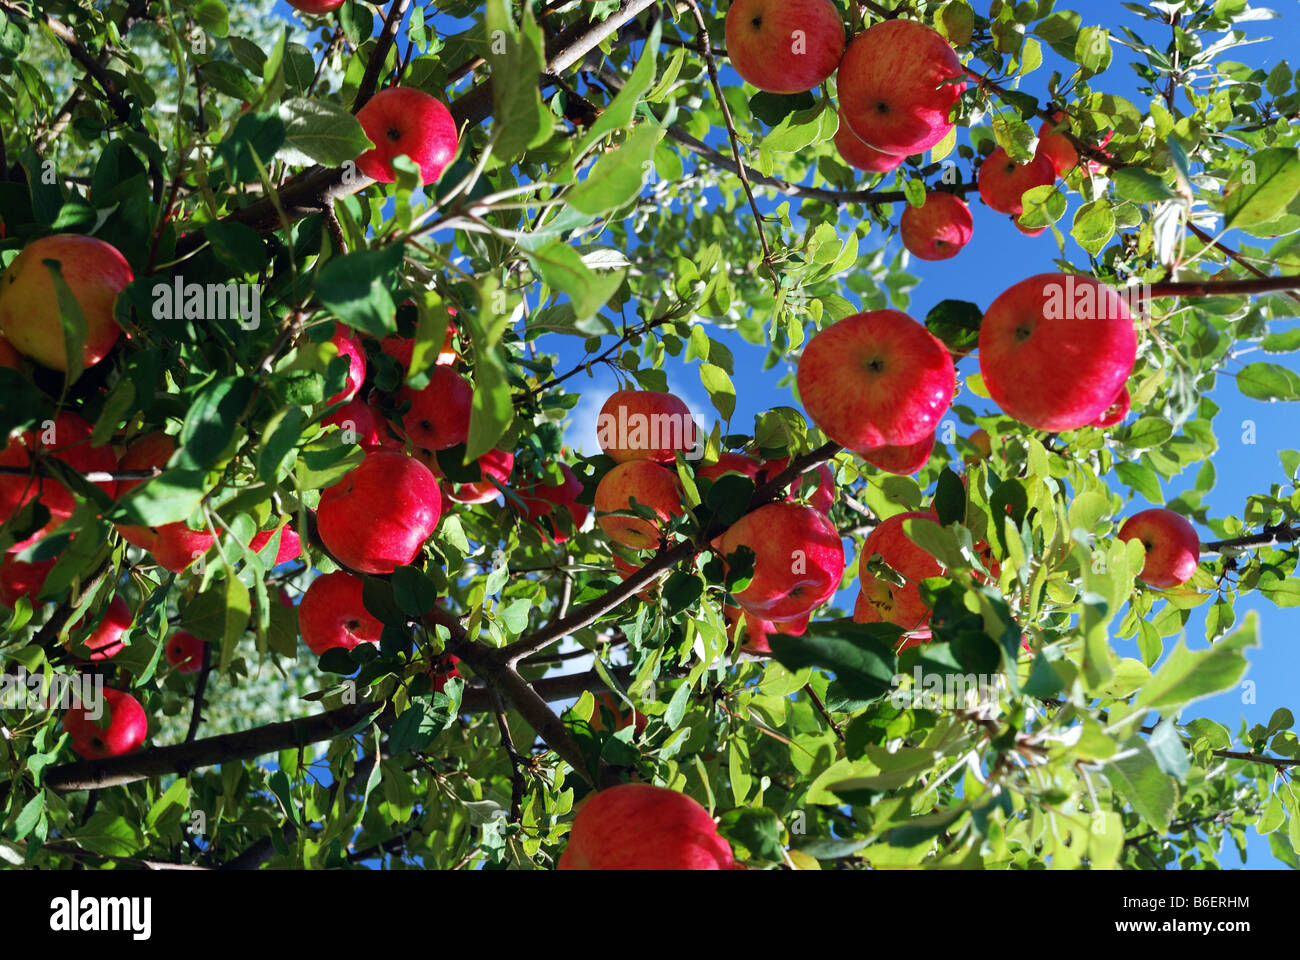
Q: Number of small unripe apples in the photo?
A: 0